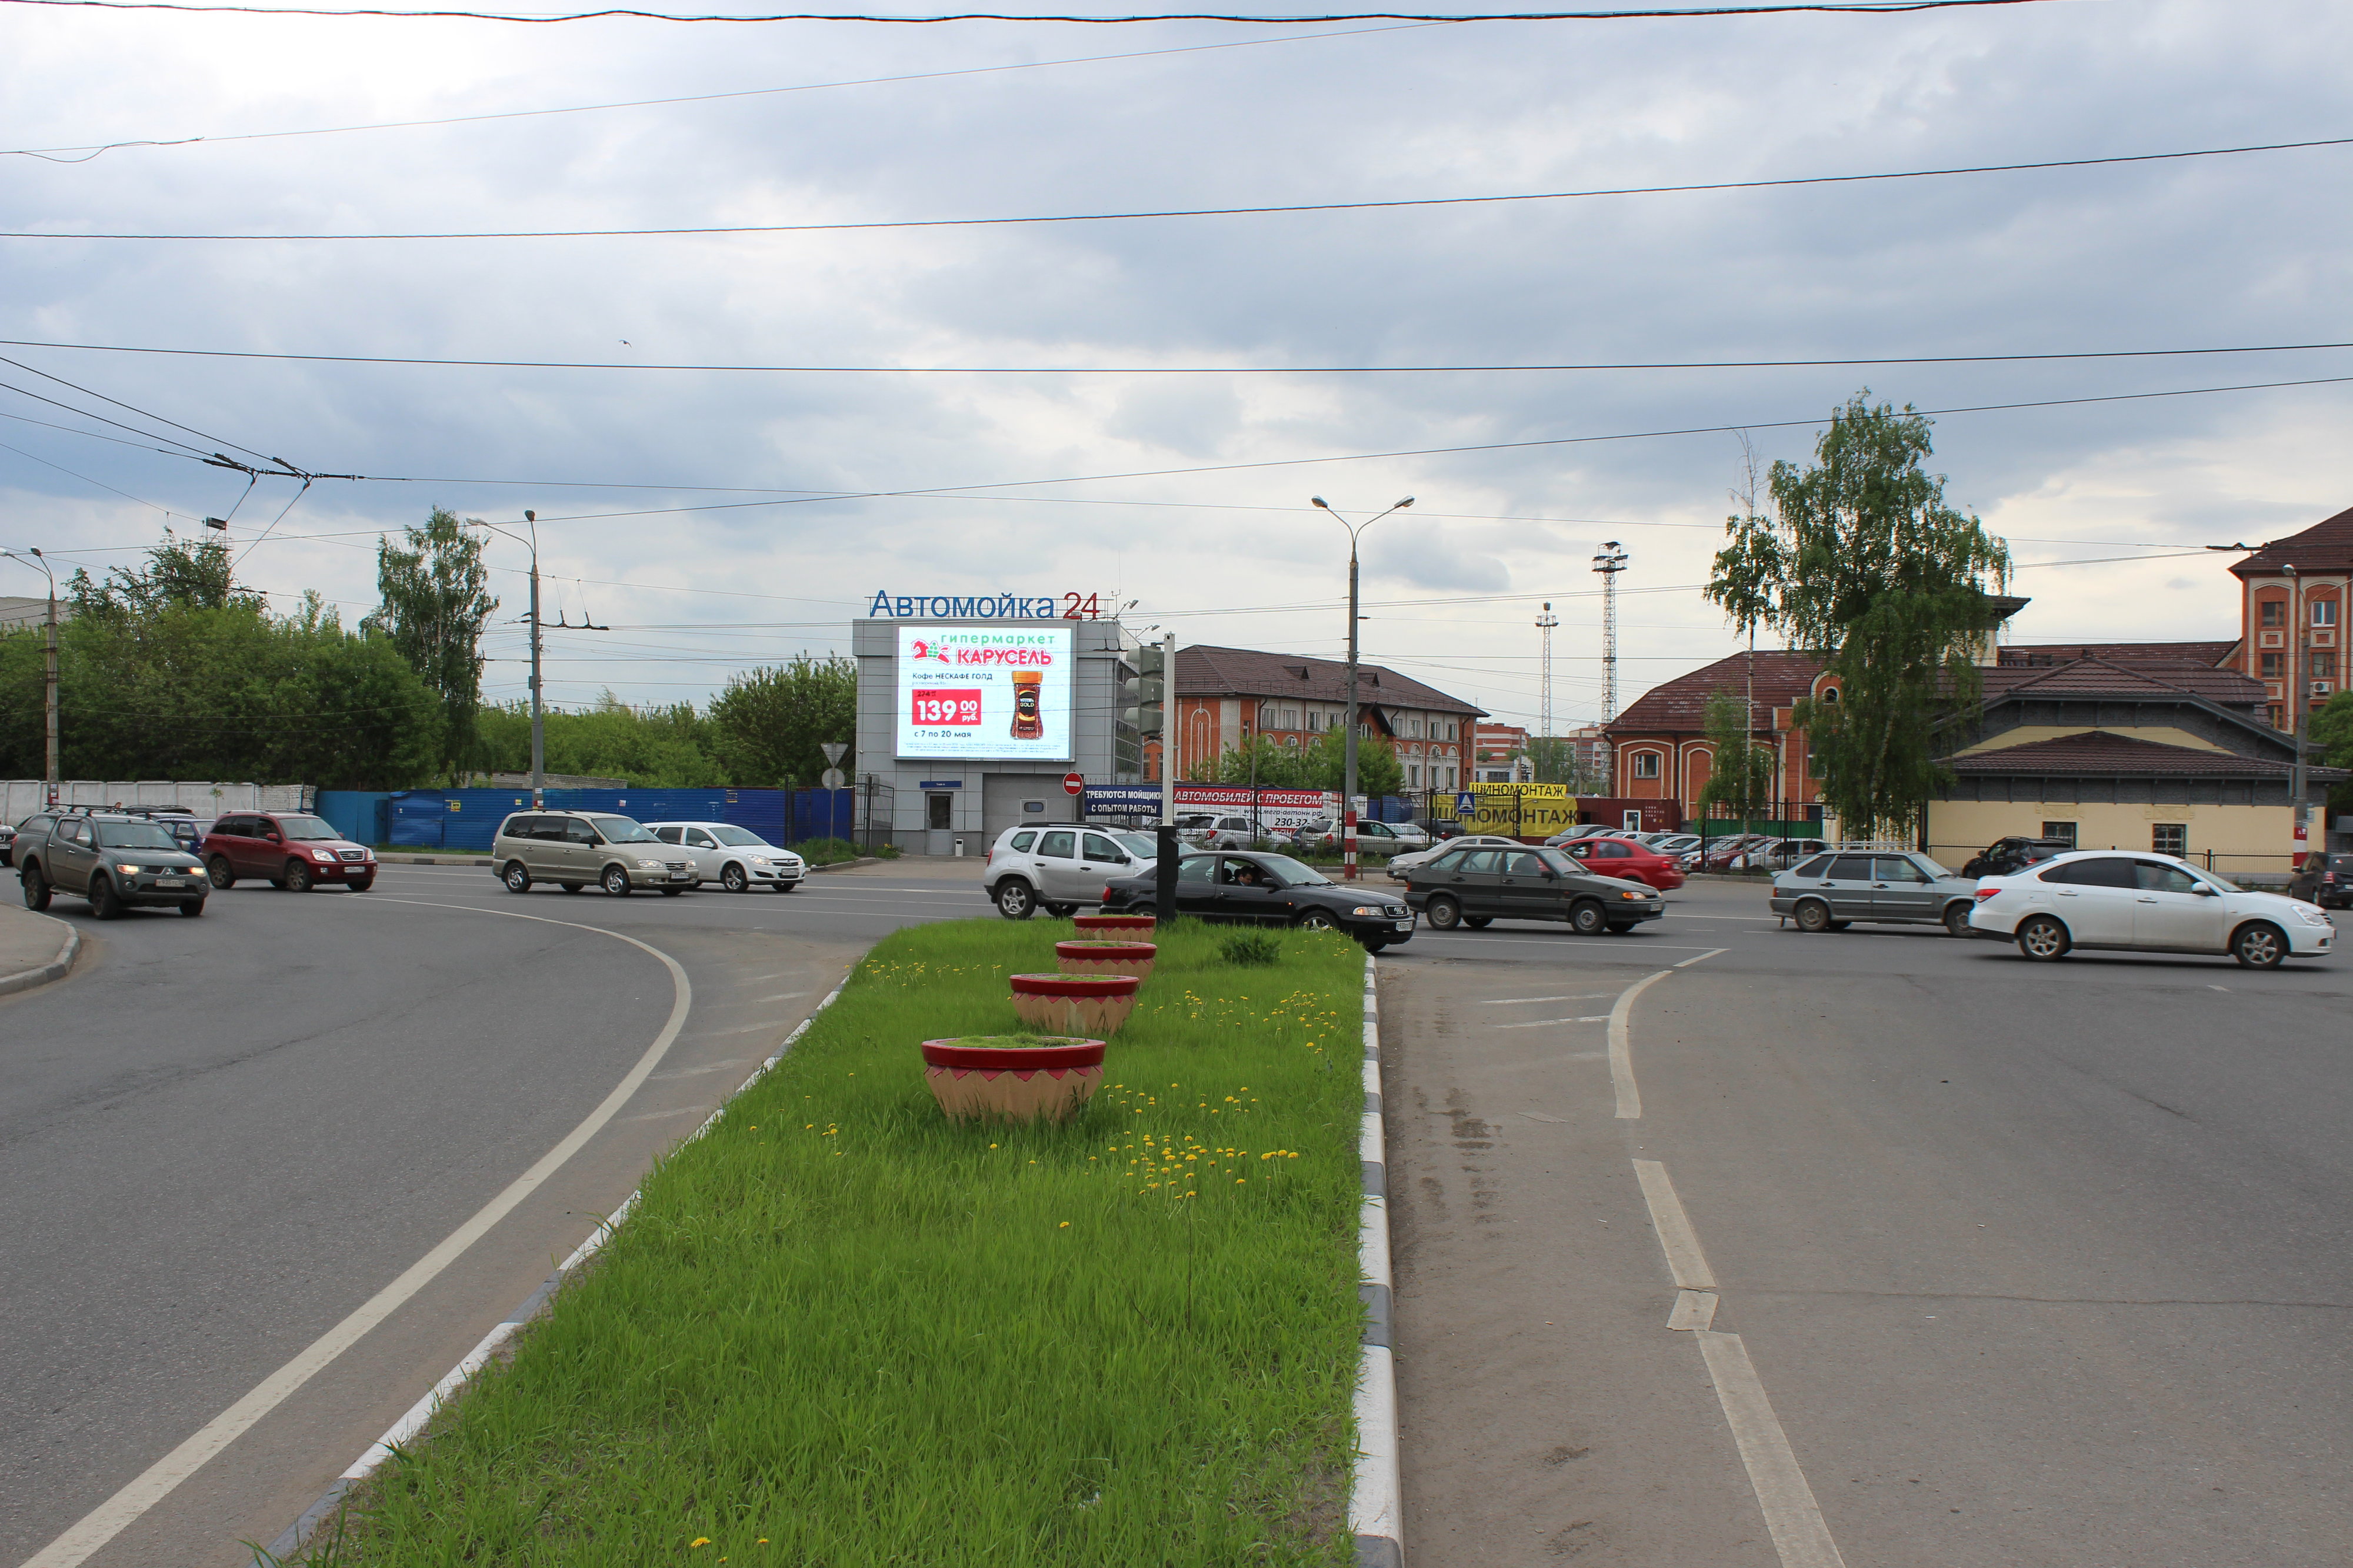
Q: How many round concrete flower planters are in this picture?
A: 4